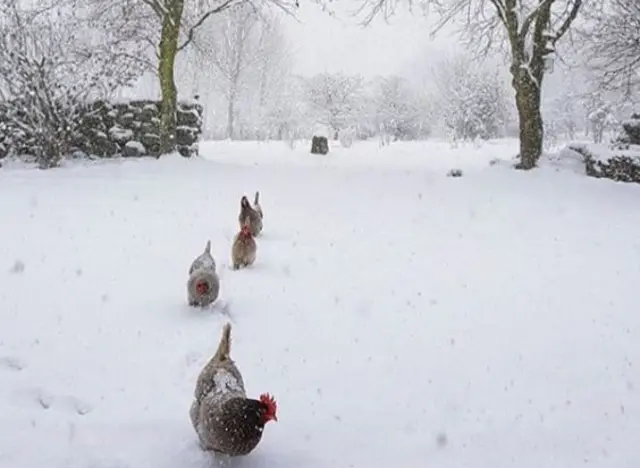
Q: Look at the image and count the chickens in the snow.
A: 4